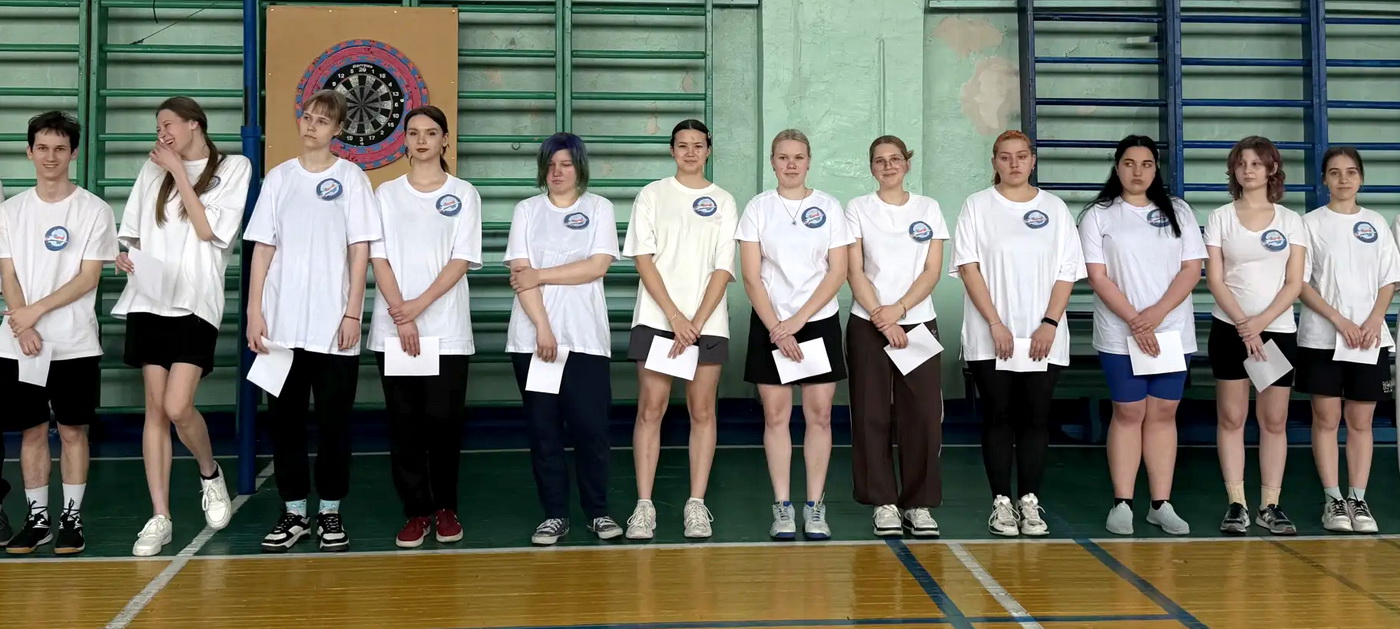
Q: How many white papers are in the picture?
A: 12